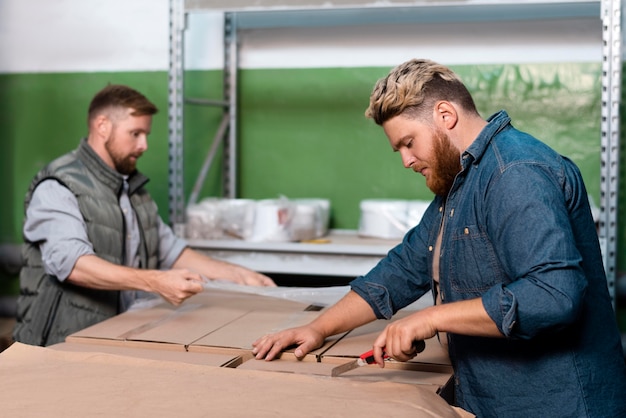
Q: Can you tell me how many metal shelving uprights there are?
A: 3